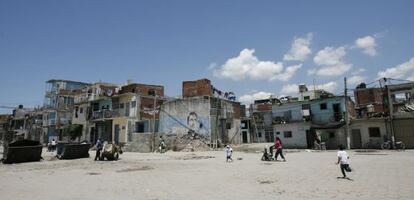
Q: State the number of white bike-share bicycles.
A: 0